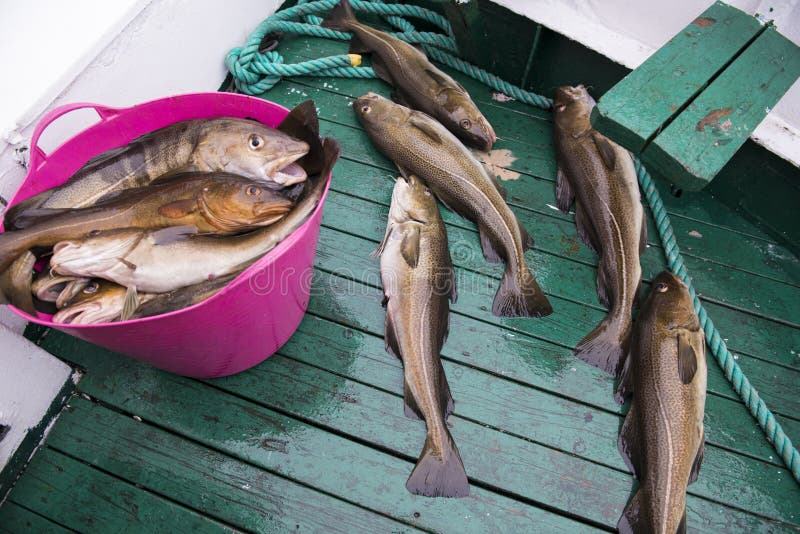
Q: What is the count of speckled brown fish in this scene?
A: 5